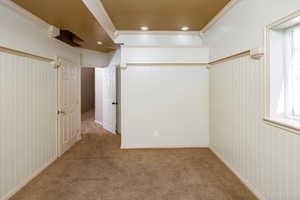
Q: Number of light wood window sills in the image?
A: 1